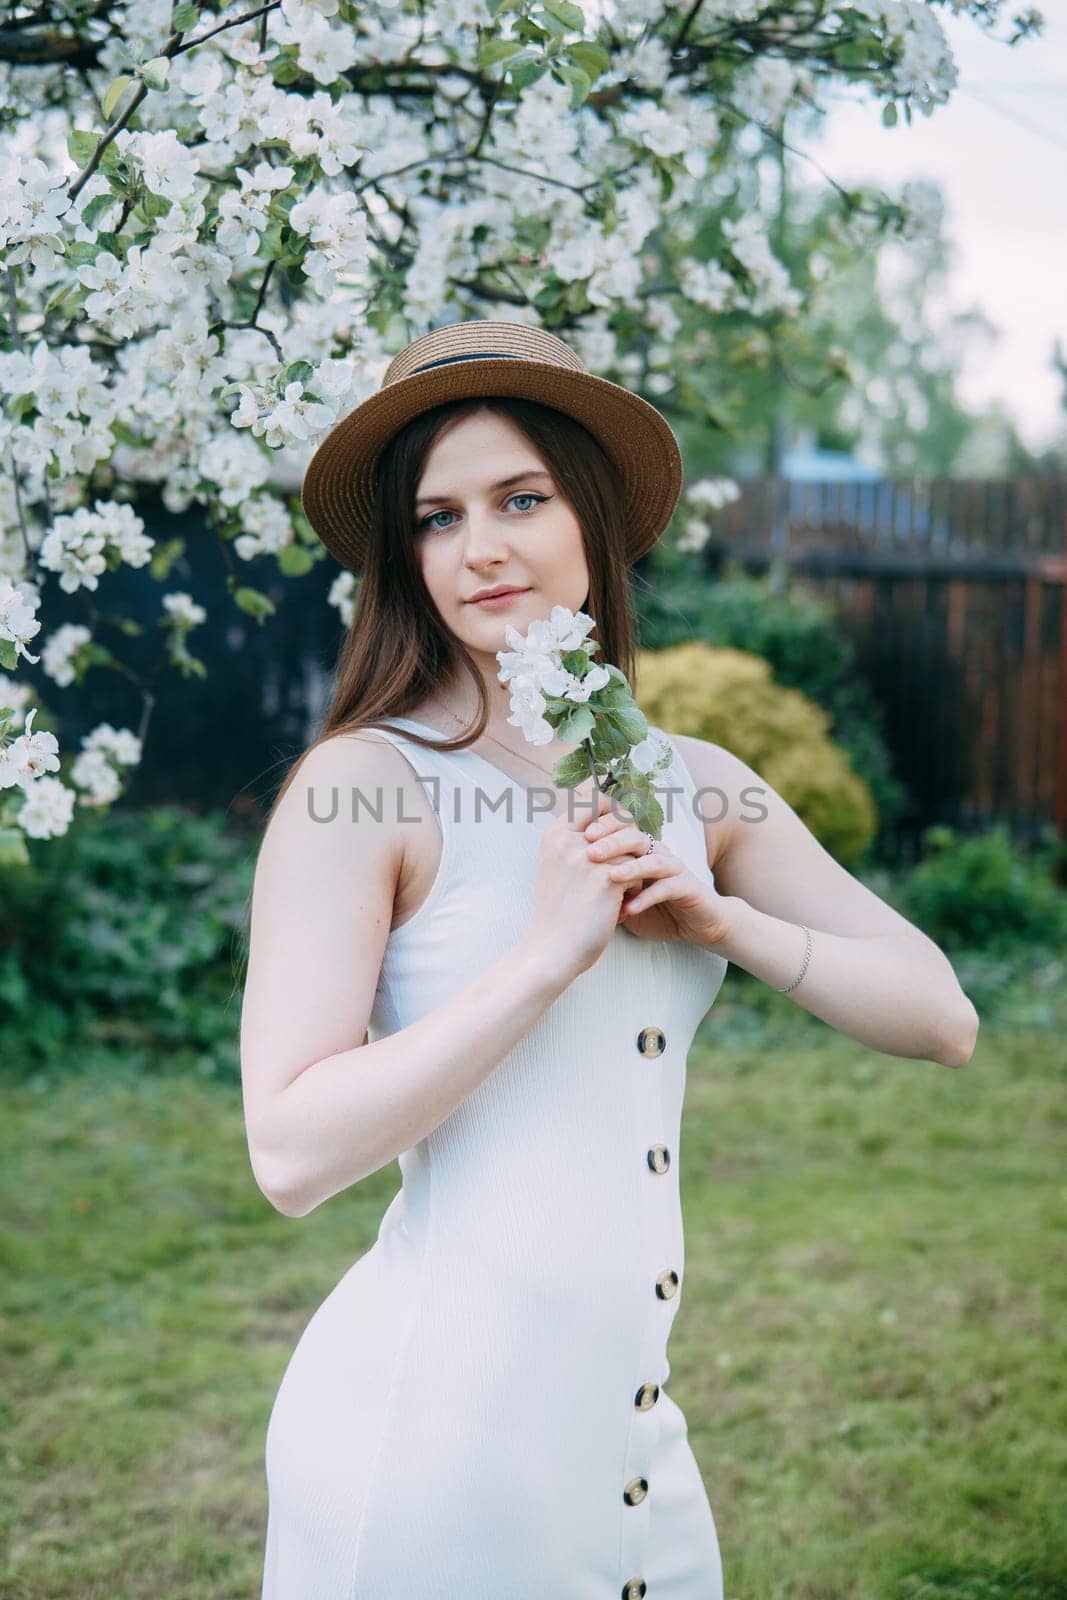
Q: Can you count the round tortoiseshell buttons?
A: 6